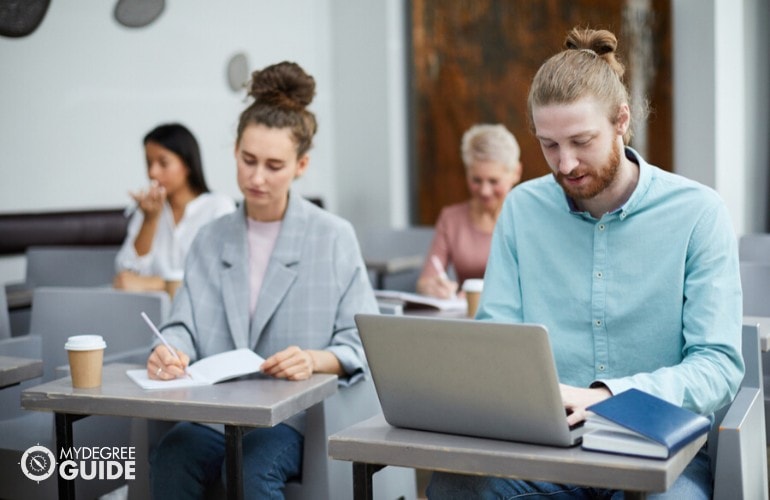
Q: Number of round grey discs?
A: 3